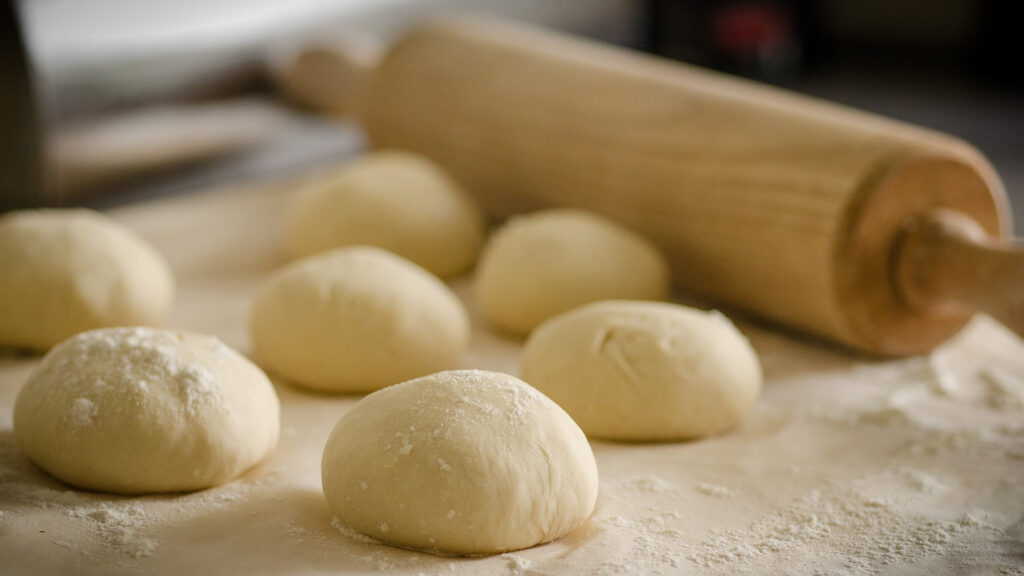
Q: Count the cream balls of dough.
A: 7